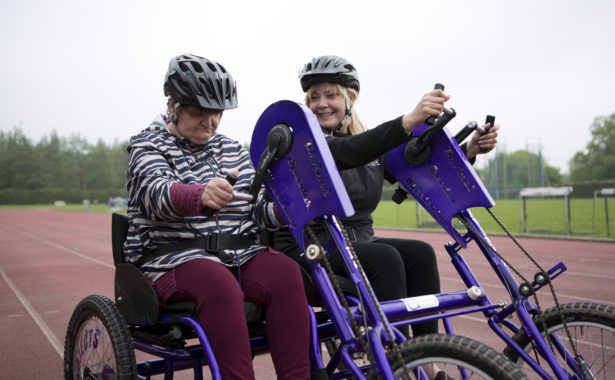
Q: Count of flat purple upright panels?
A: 2